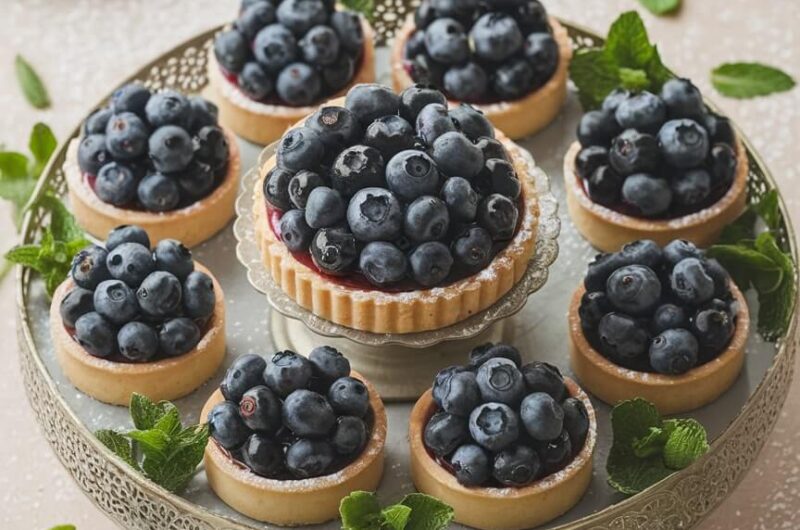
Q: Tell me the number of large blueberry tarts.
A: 1